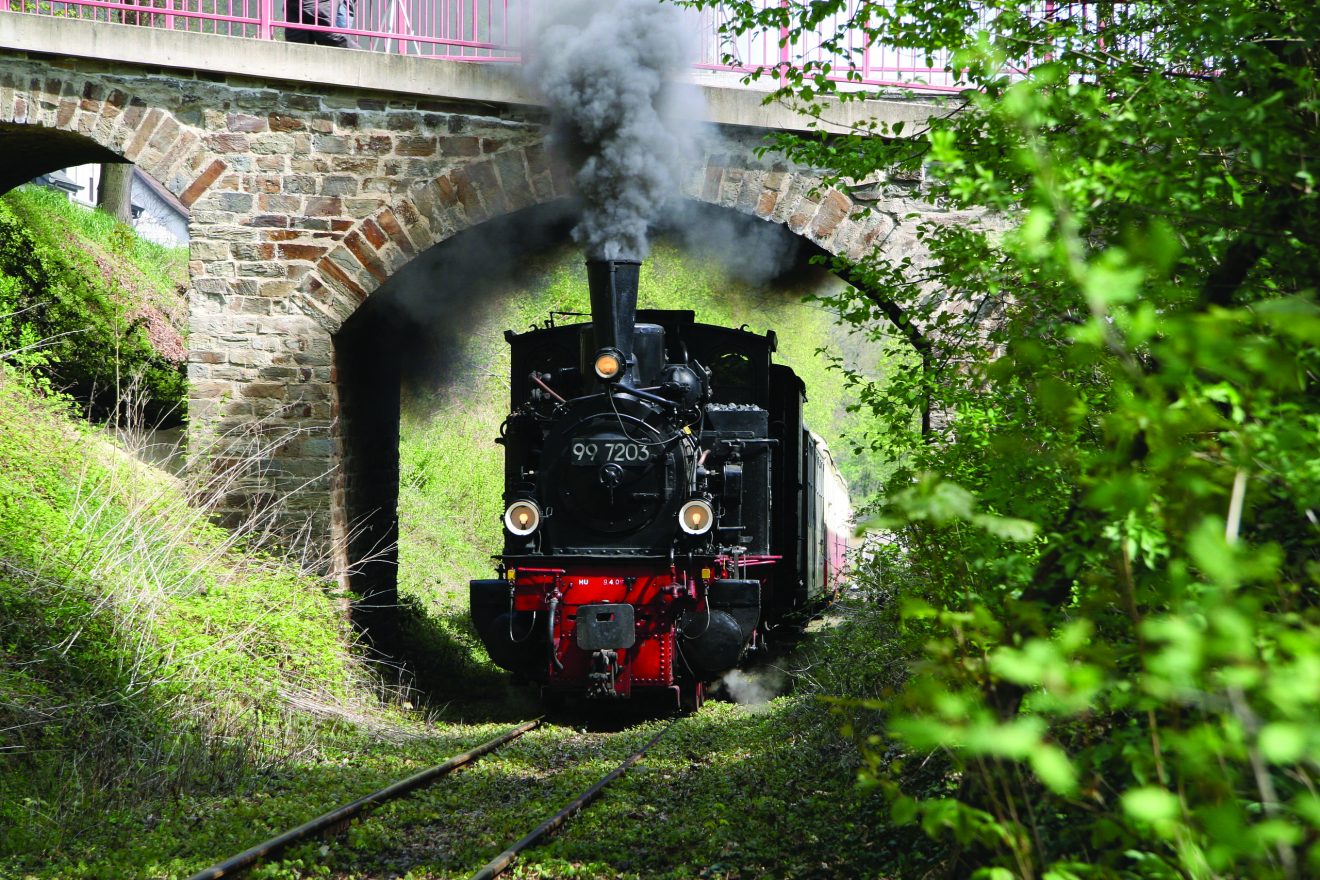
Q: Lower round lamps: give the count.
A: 2